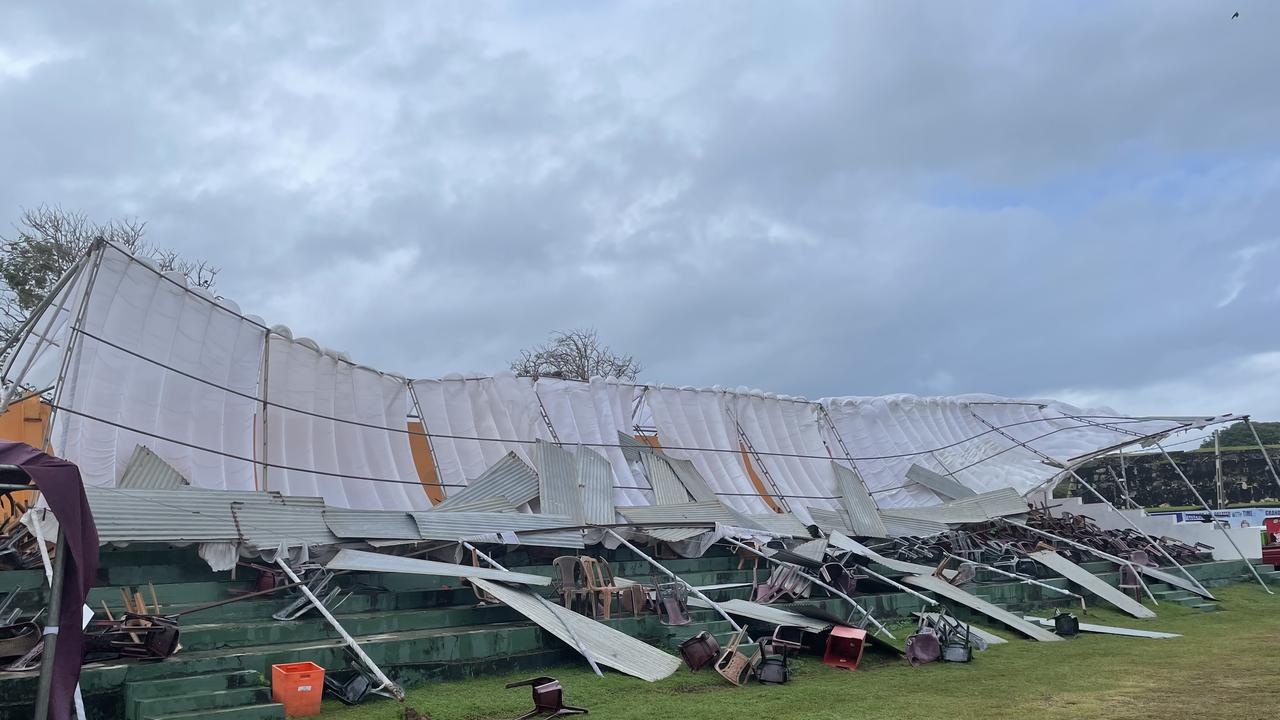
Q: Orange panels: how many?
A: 4